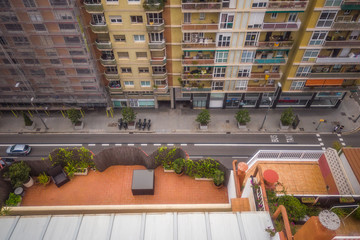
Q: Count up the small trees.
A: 6